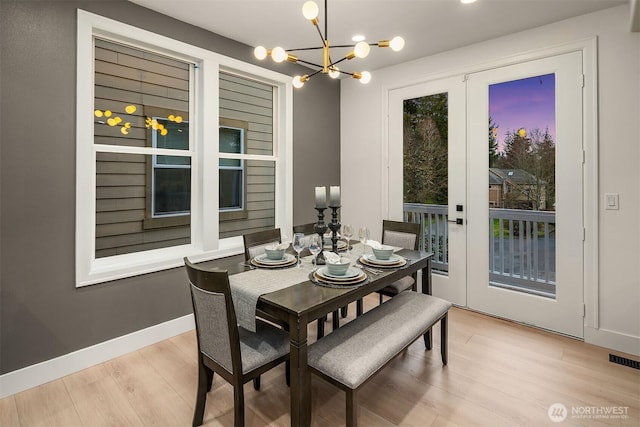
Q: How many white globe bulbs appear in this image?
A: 8